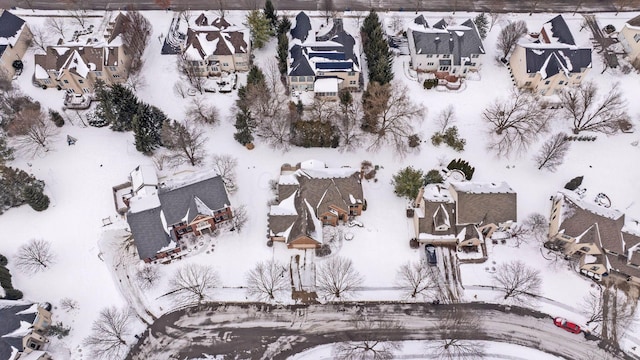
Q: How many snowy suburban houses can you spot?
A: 12